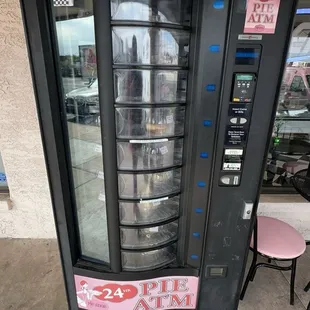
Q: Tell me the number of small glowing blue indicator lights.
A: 9